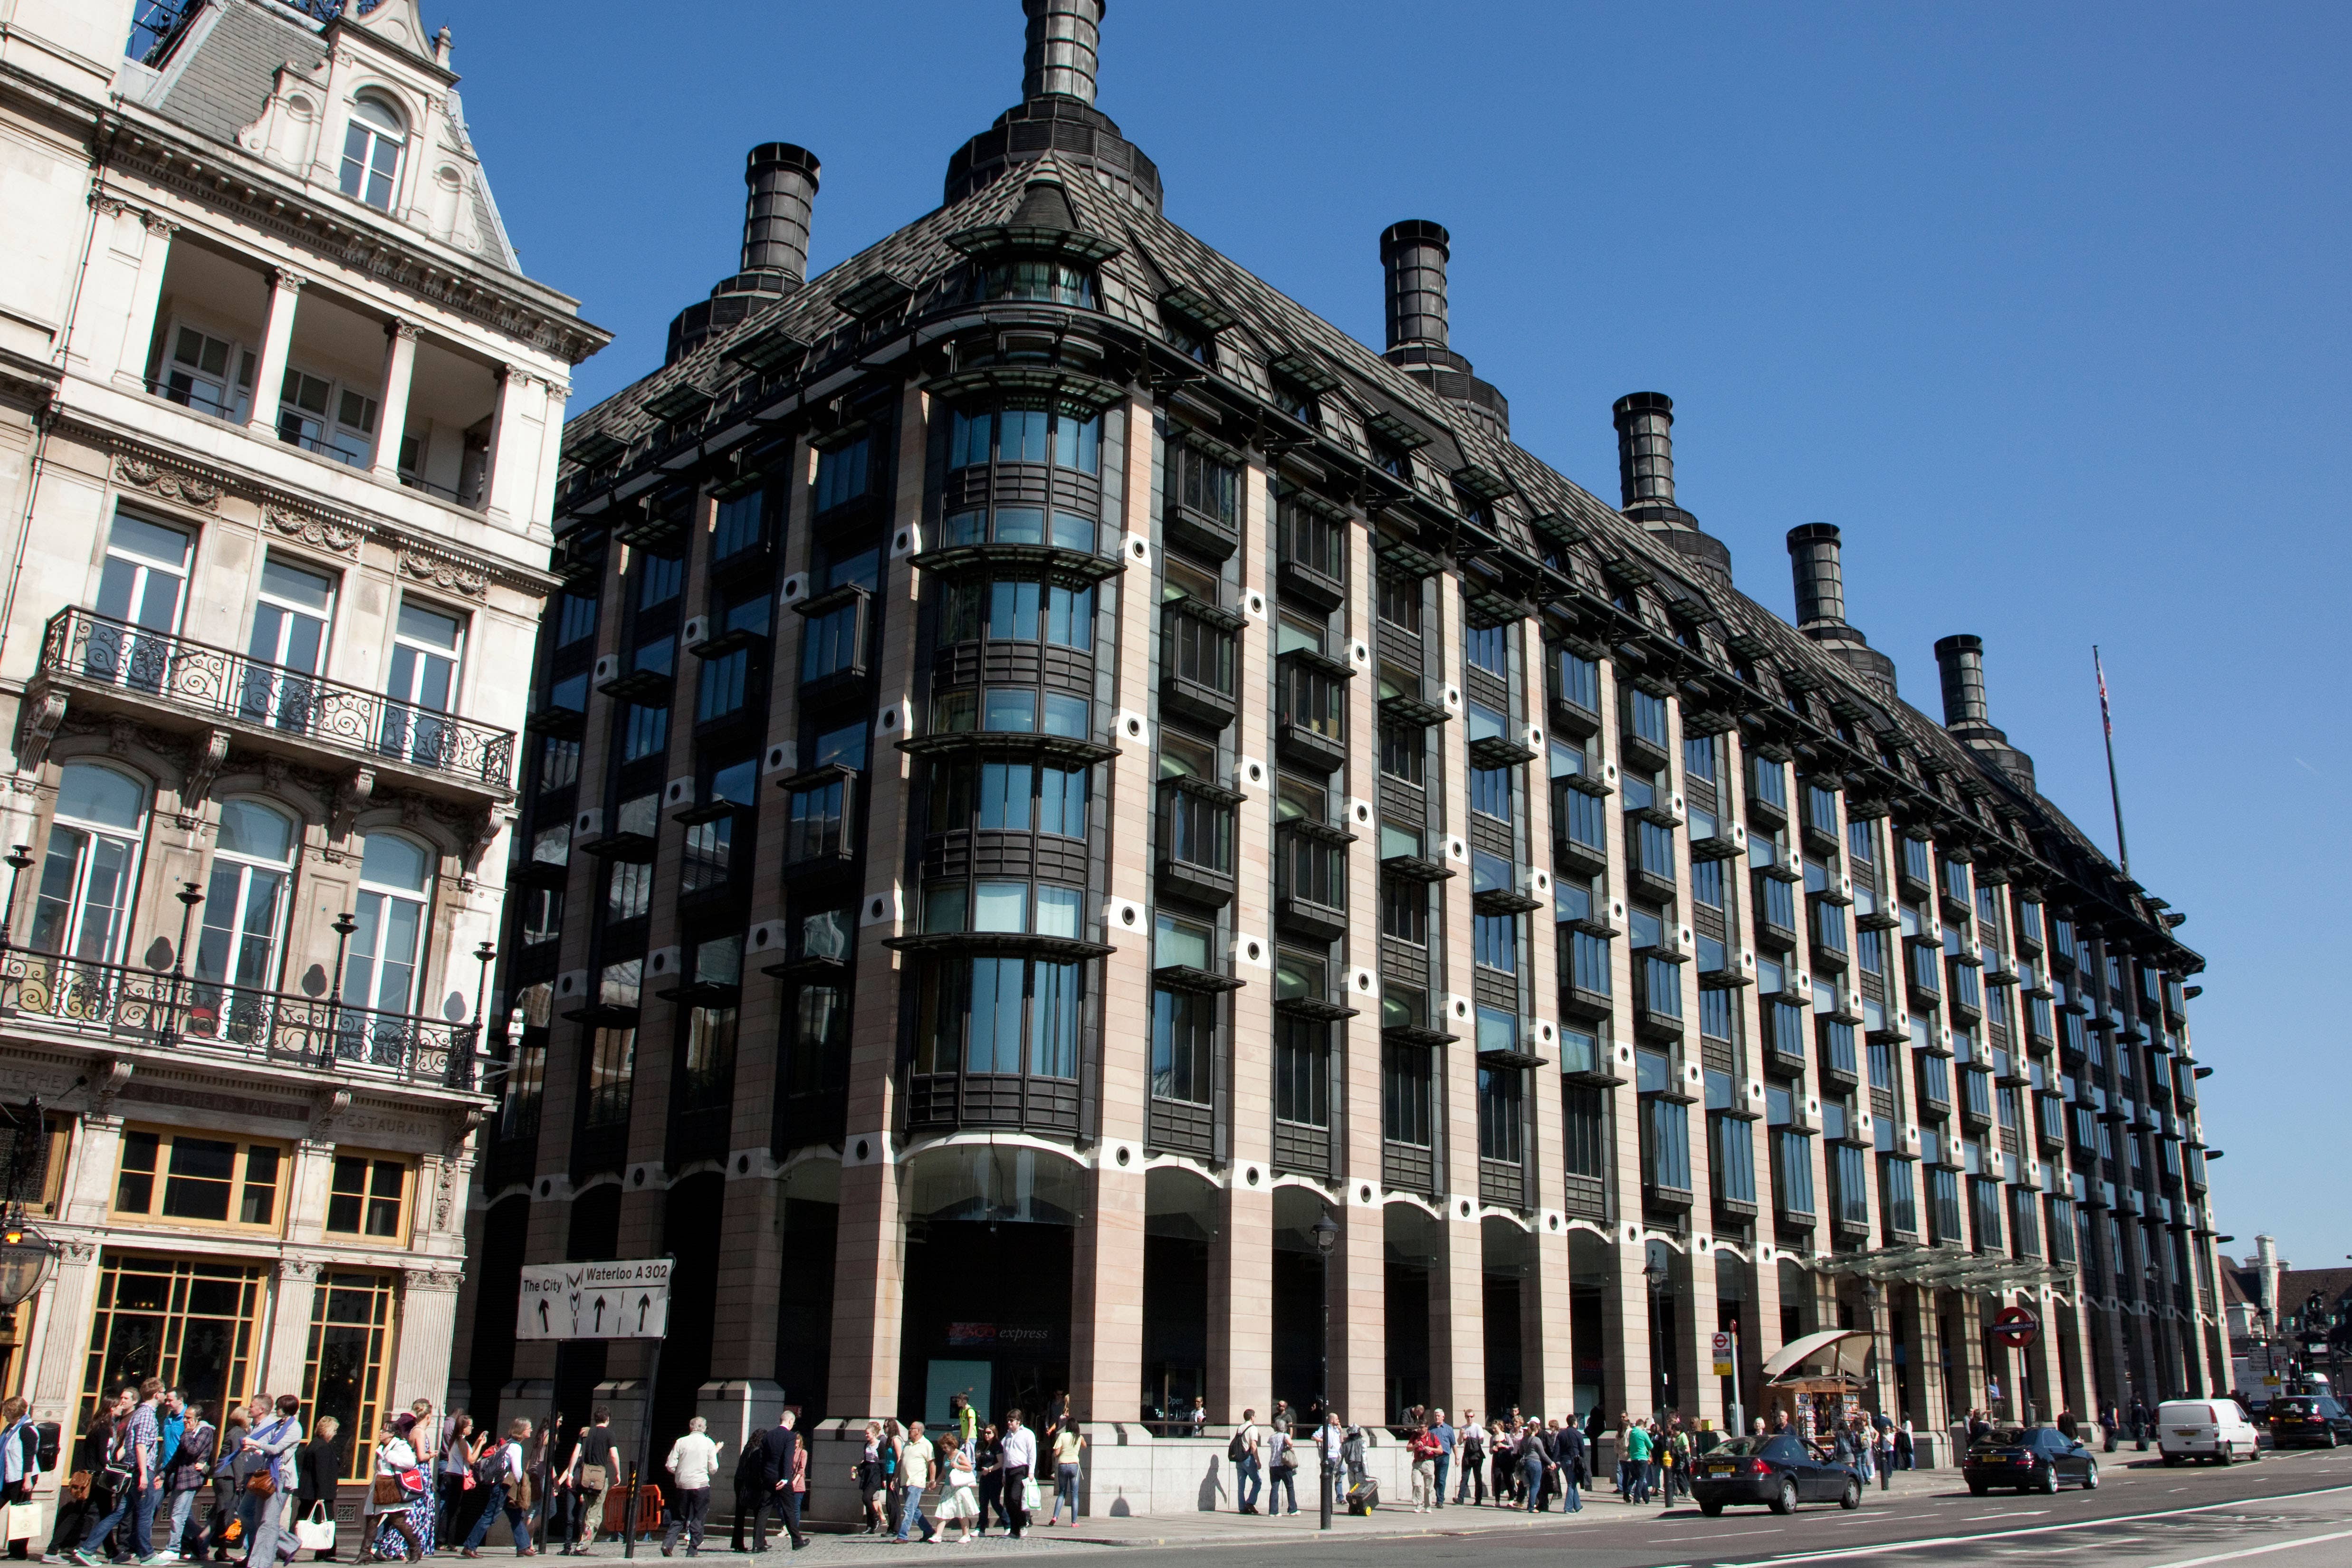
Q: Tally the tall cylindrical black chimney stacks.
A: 6